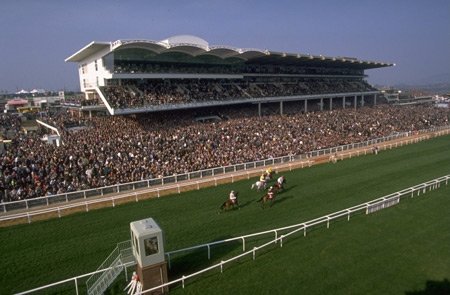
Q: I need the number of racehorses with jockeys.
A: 5